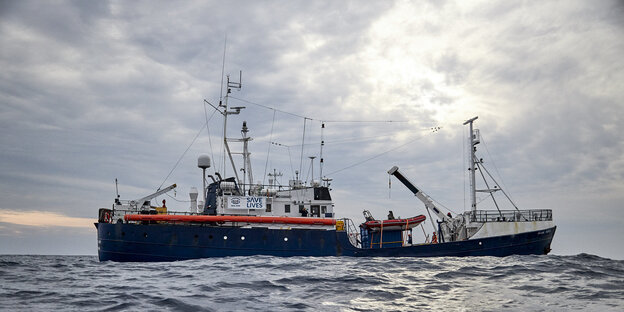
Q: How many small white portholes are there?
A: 4